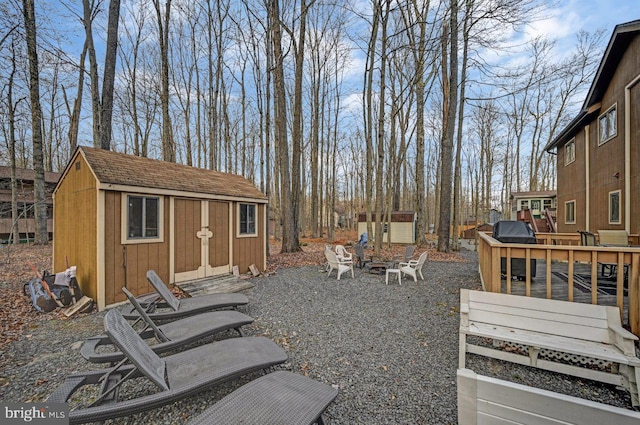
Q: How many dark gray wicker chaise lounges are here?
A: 4